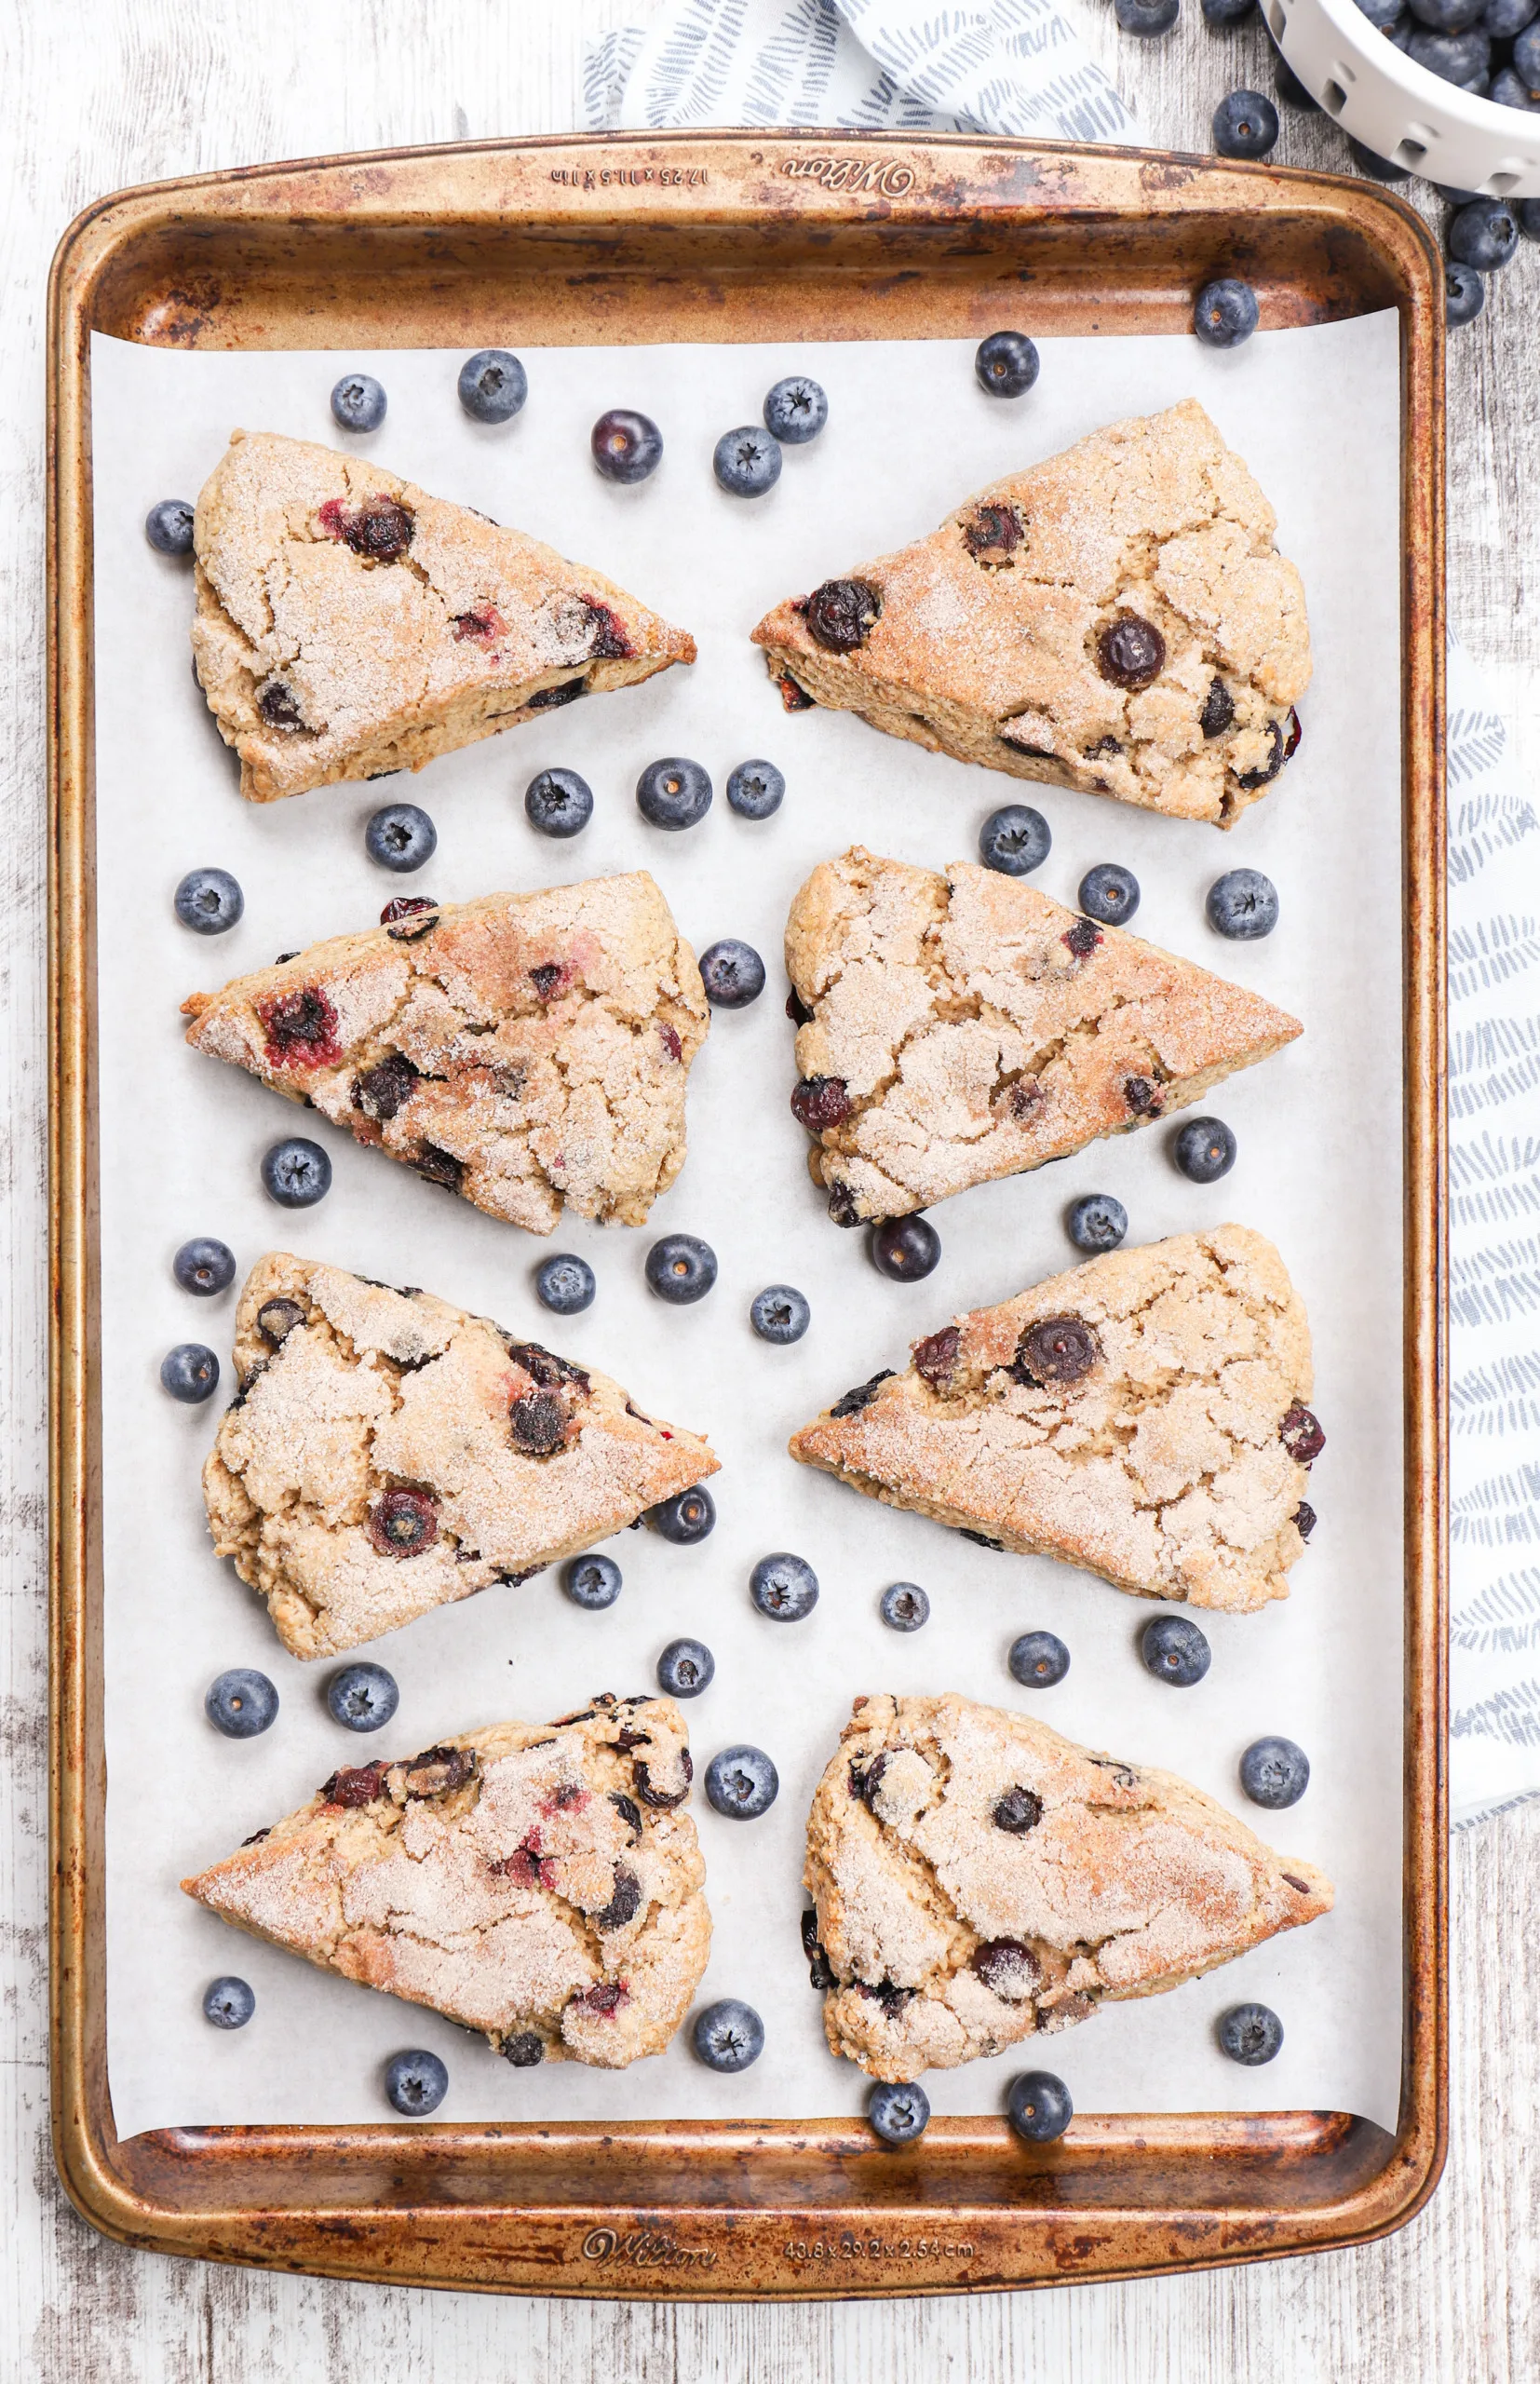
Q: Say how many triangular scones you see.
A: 8